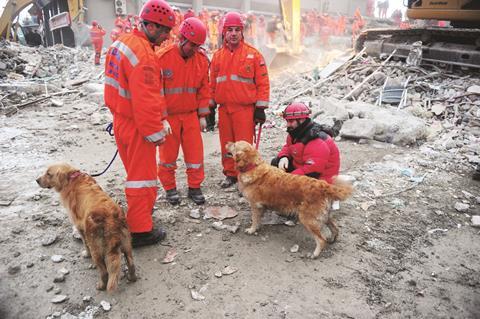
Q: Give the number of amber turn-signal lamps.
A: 0